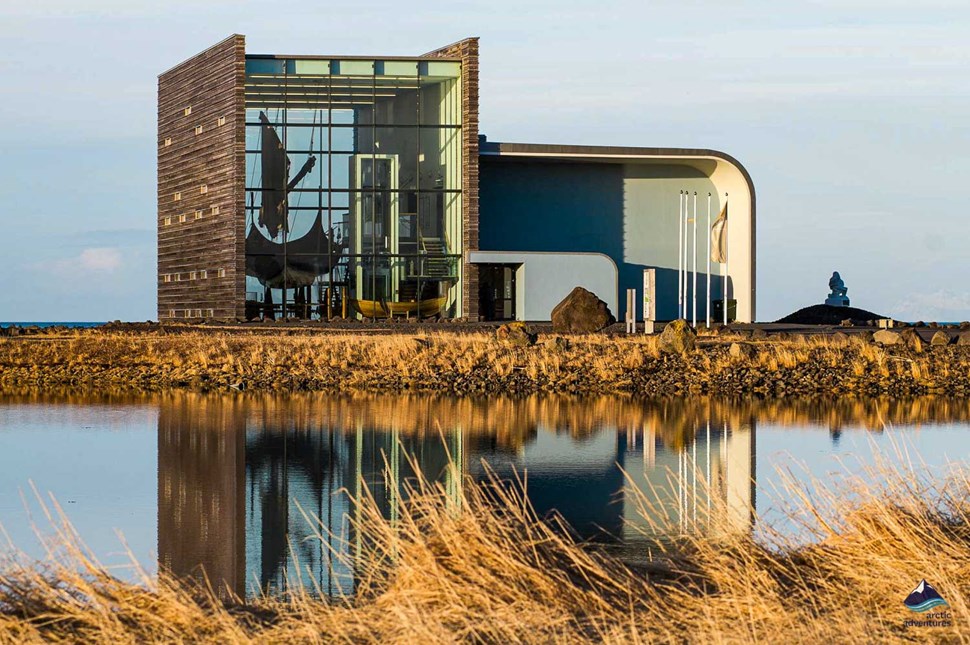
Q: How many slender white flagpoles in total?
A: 5